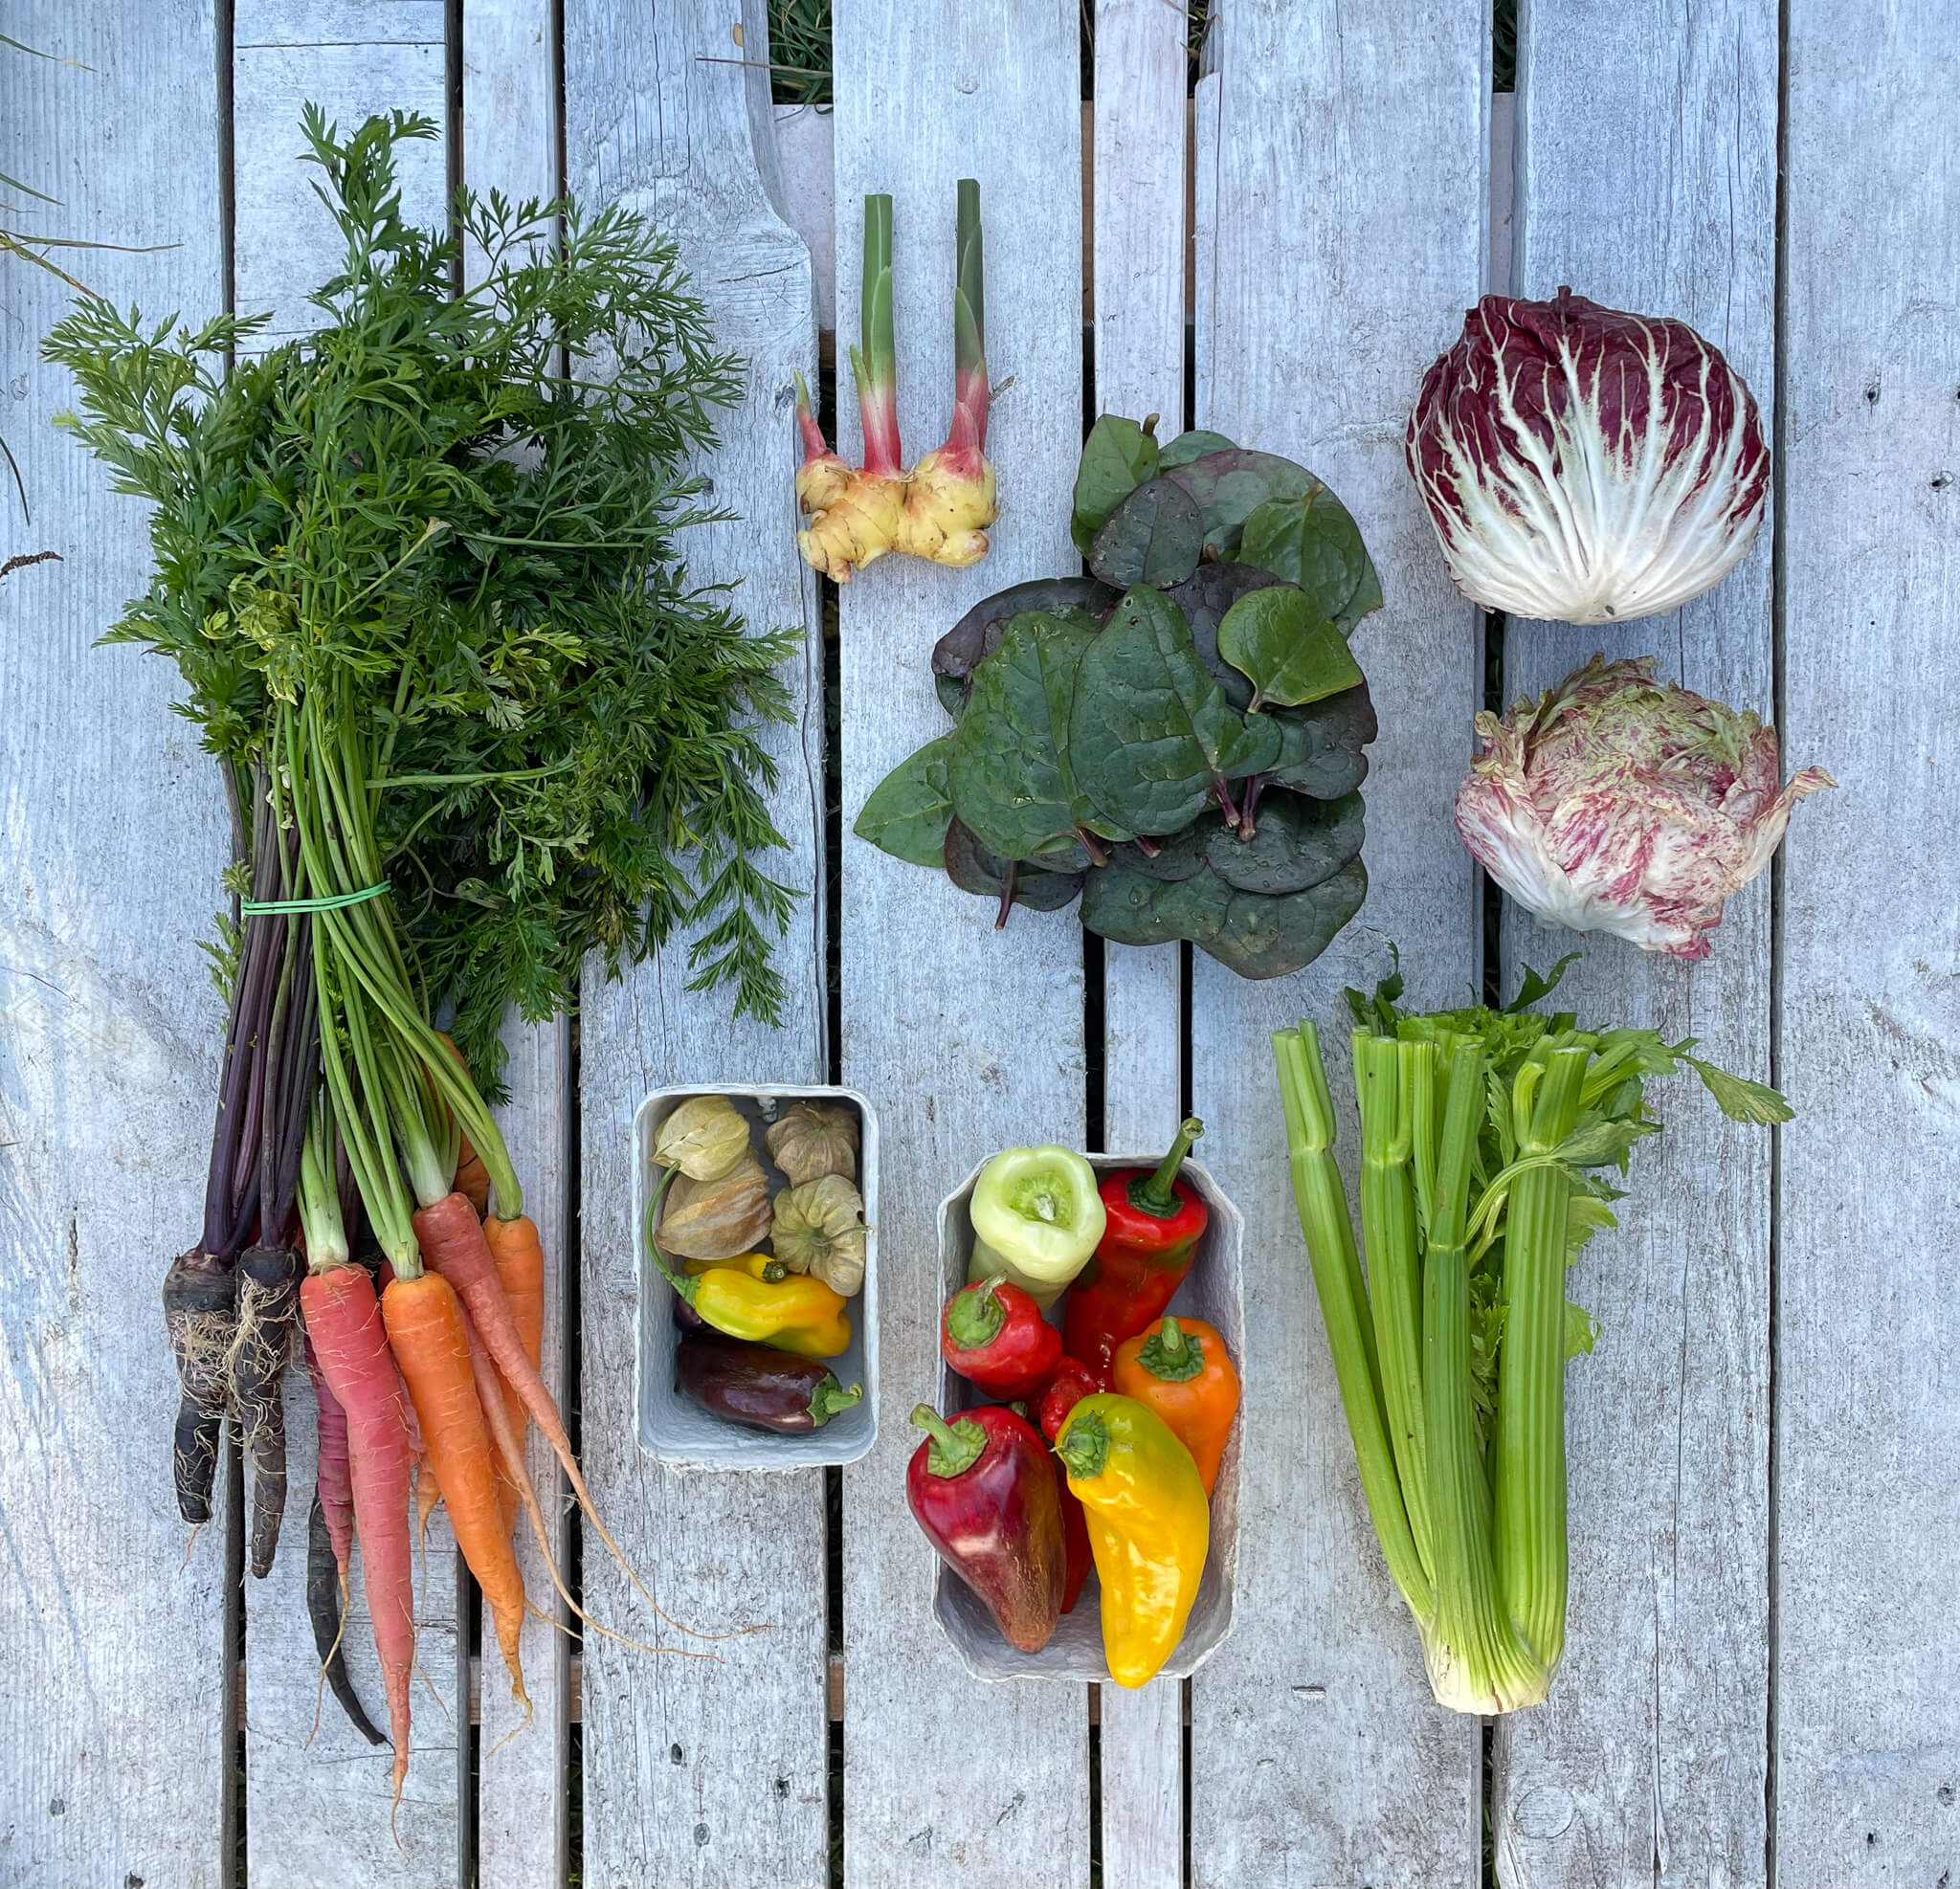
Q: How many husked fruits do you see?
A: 4